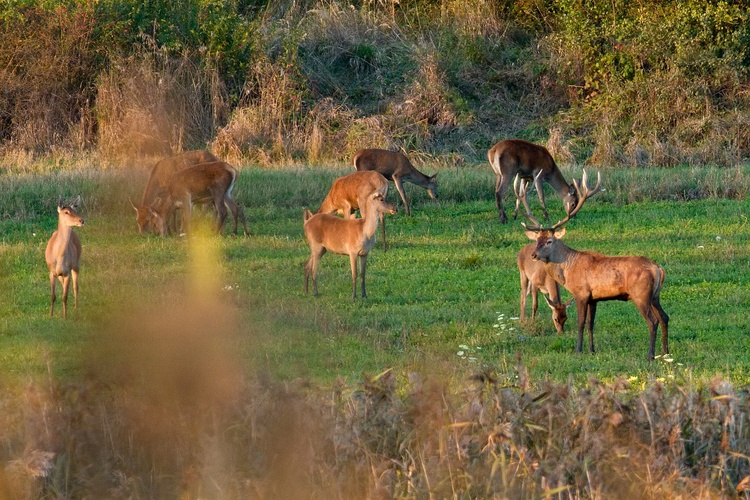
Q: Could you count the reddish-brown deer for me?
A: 9